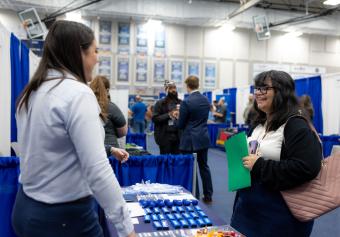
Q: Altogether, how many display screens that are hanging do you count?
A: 2